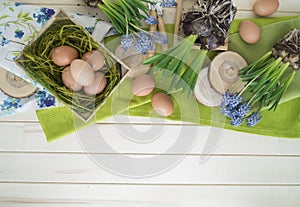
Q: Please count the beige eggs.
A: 9